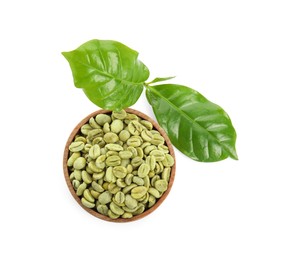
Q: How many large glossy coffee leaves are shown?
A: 2